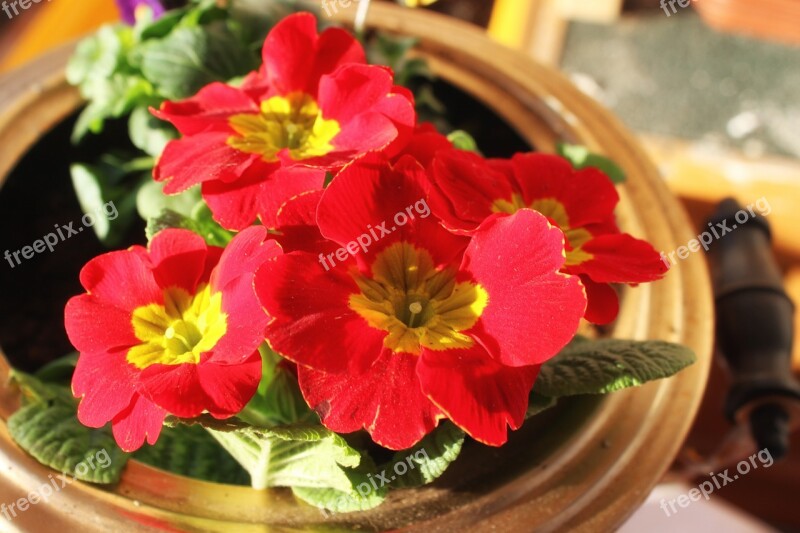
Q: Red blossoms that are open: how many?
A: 4